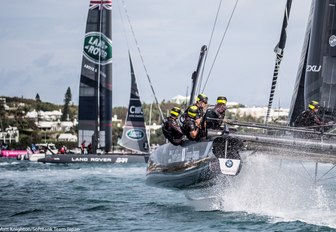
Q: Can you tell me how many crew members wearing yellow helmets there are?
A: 5